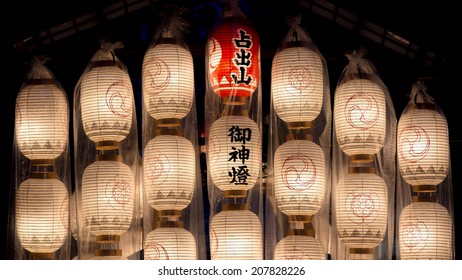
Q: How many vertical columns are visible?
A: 7